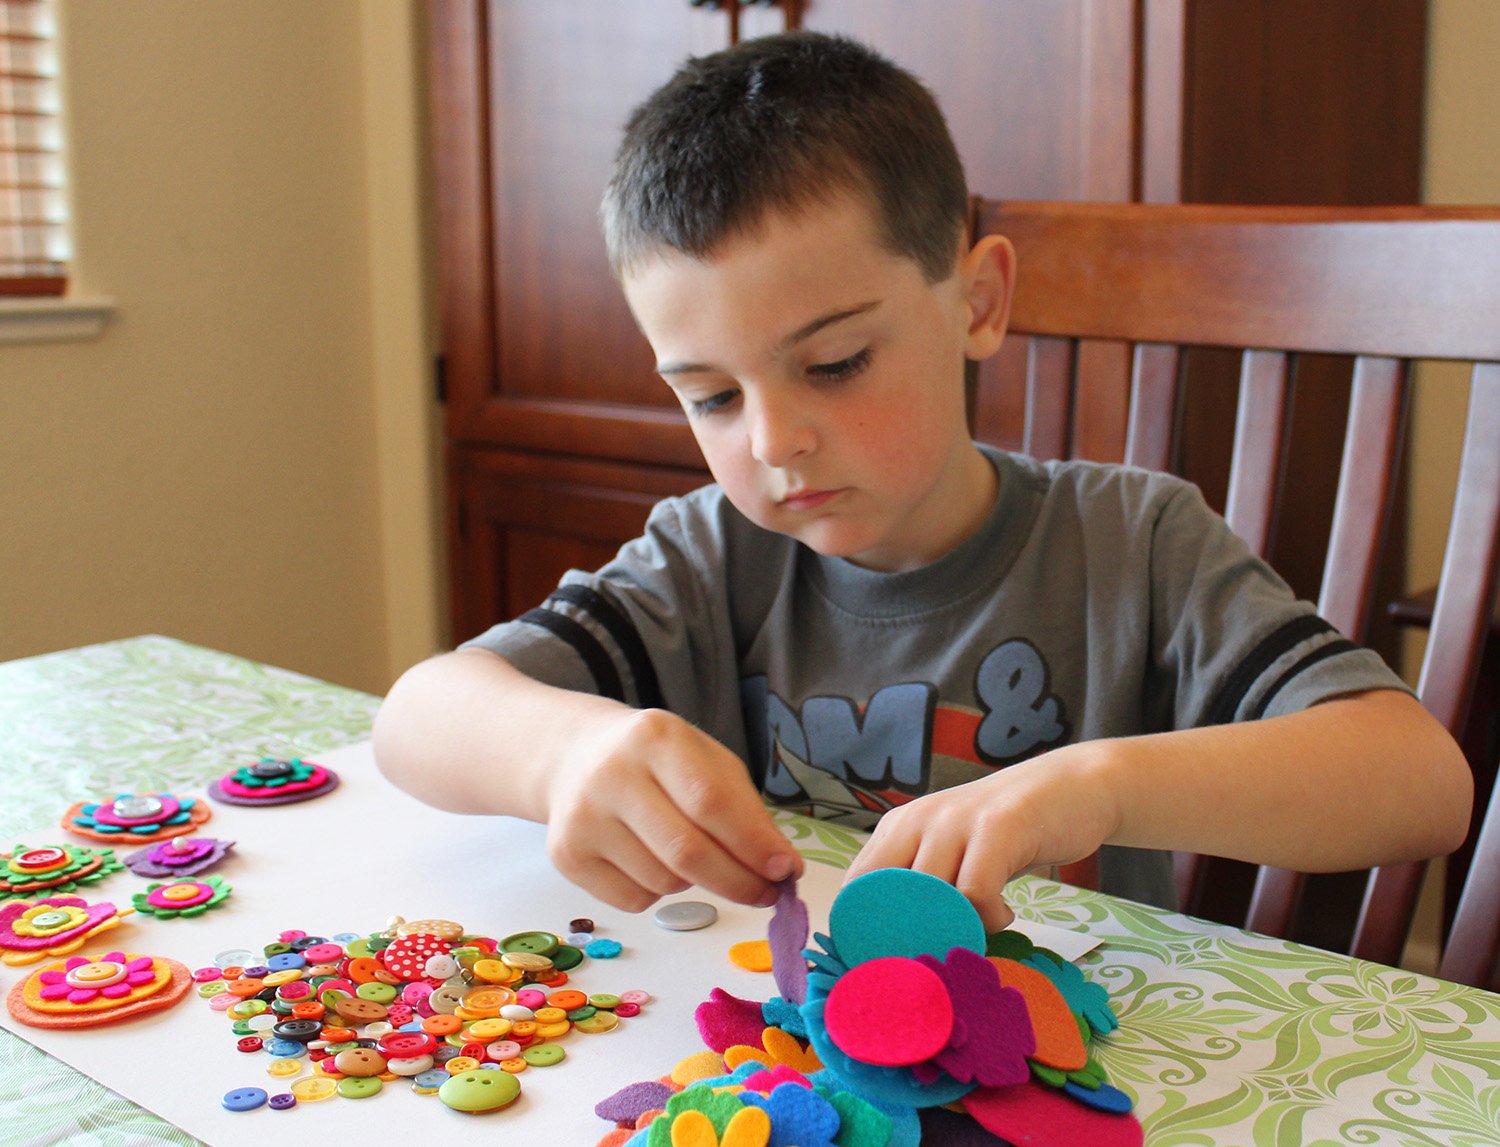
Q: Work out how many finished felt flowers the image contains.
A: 7